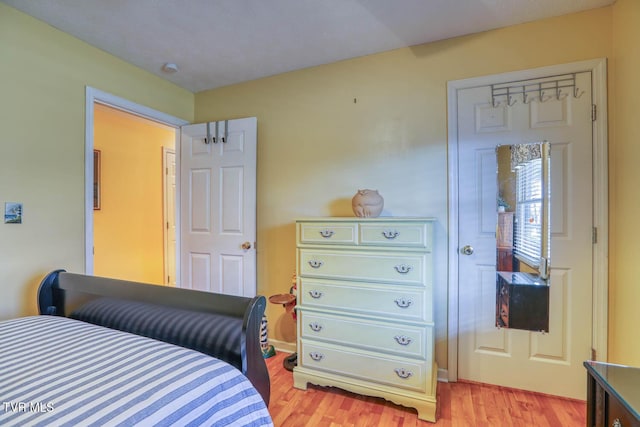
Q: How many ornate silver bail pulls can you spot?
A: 10